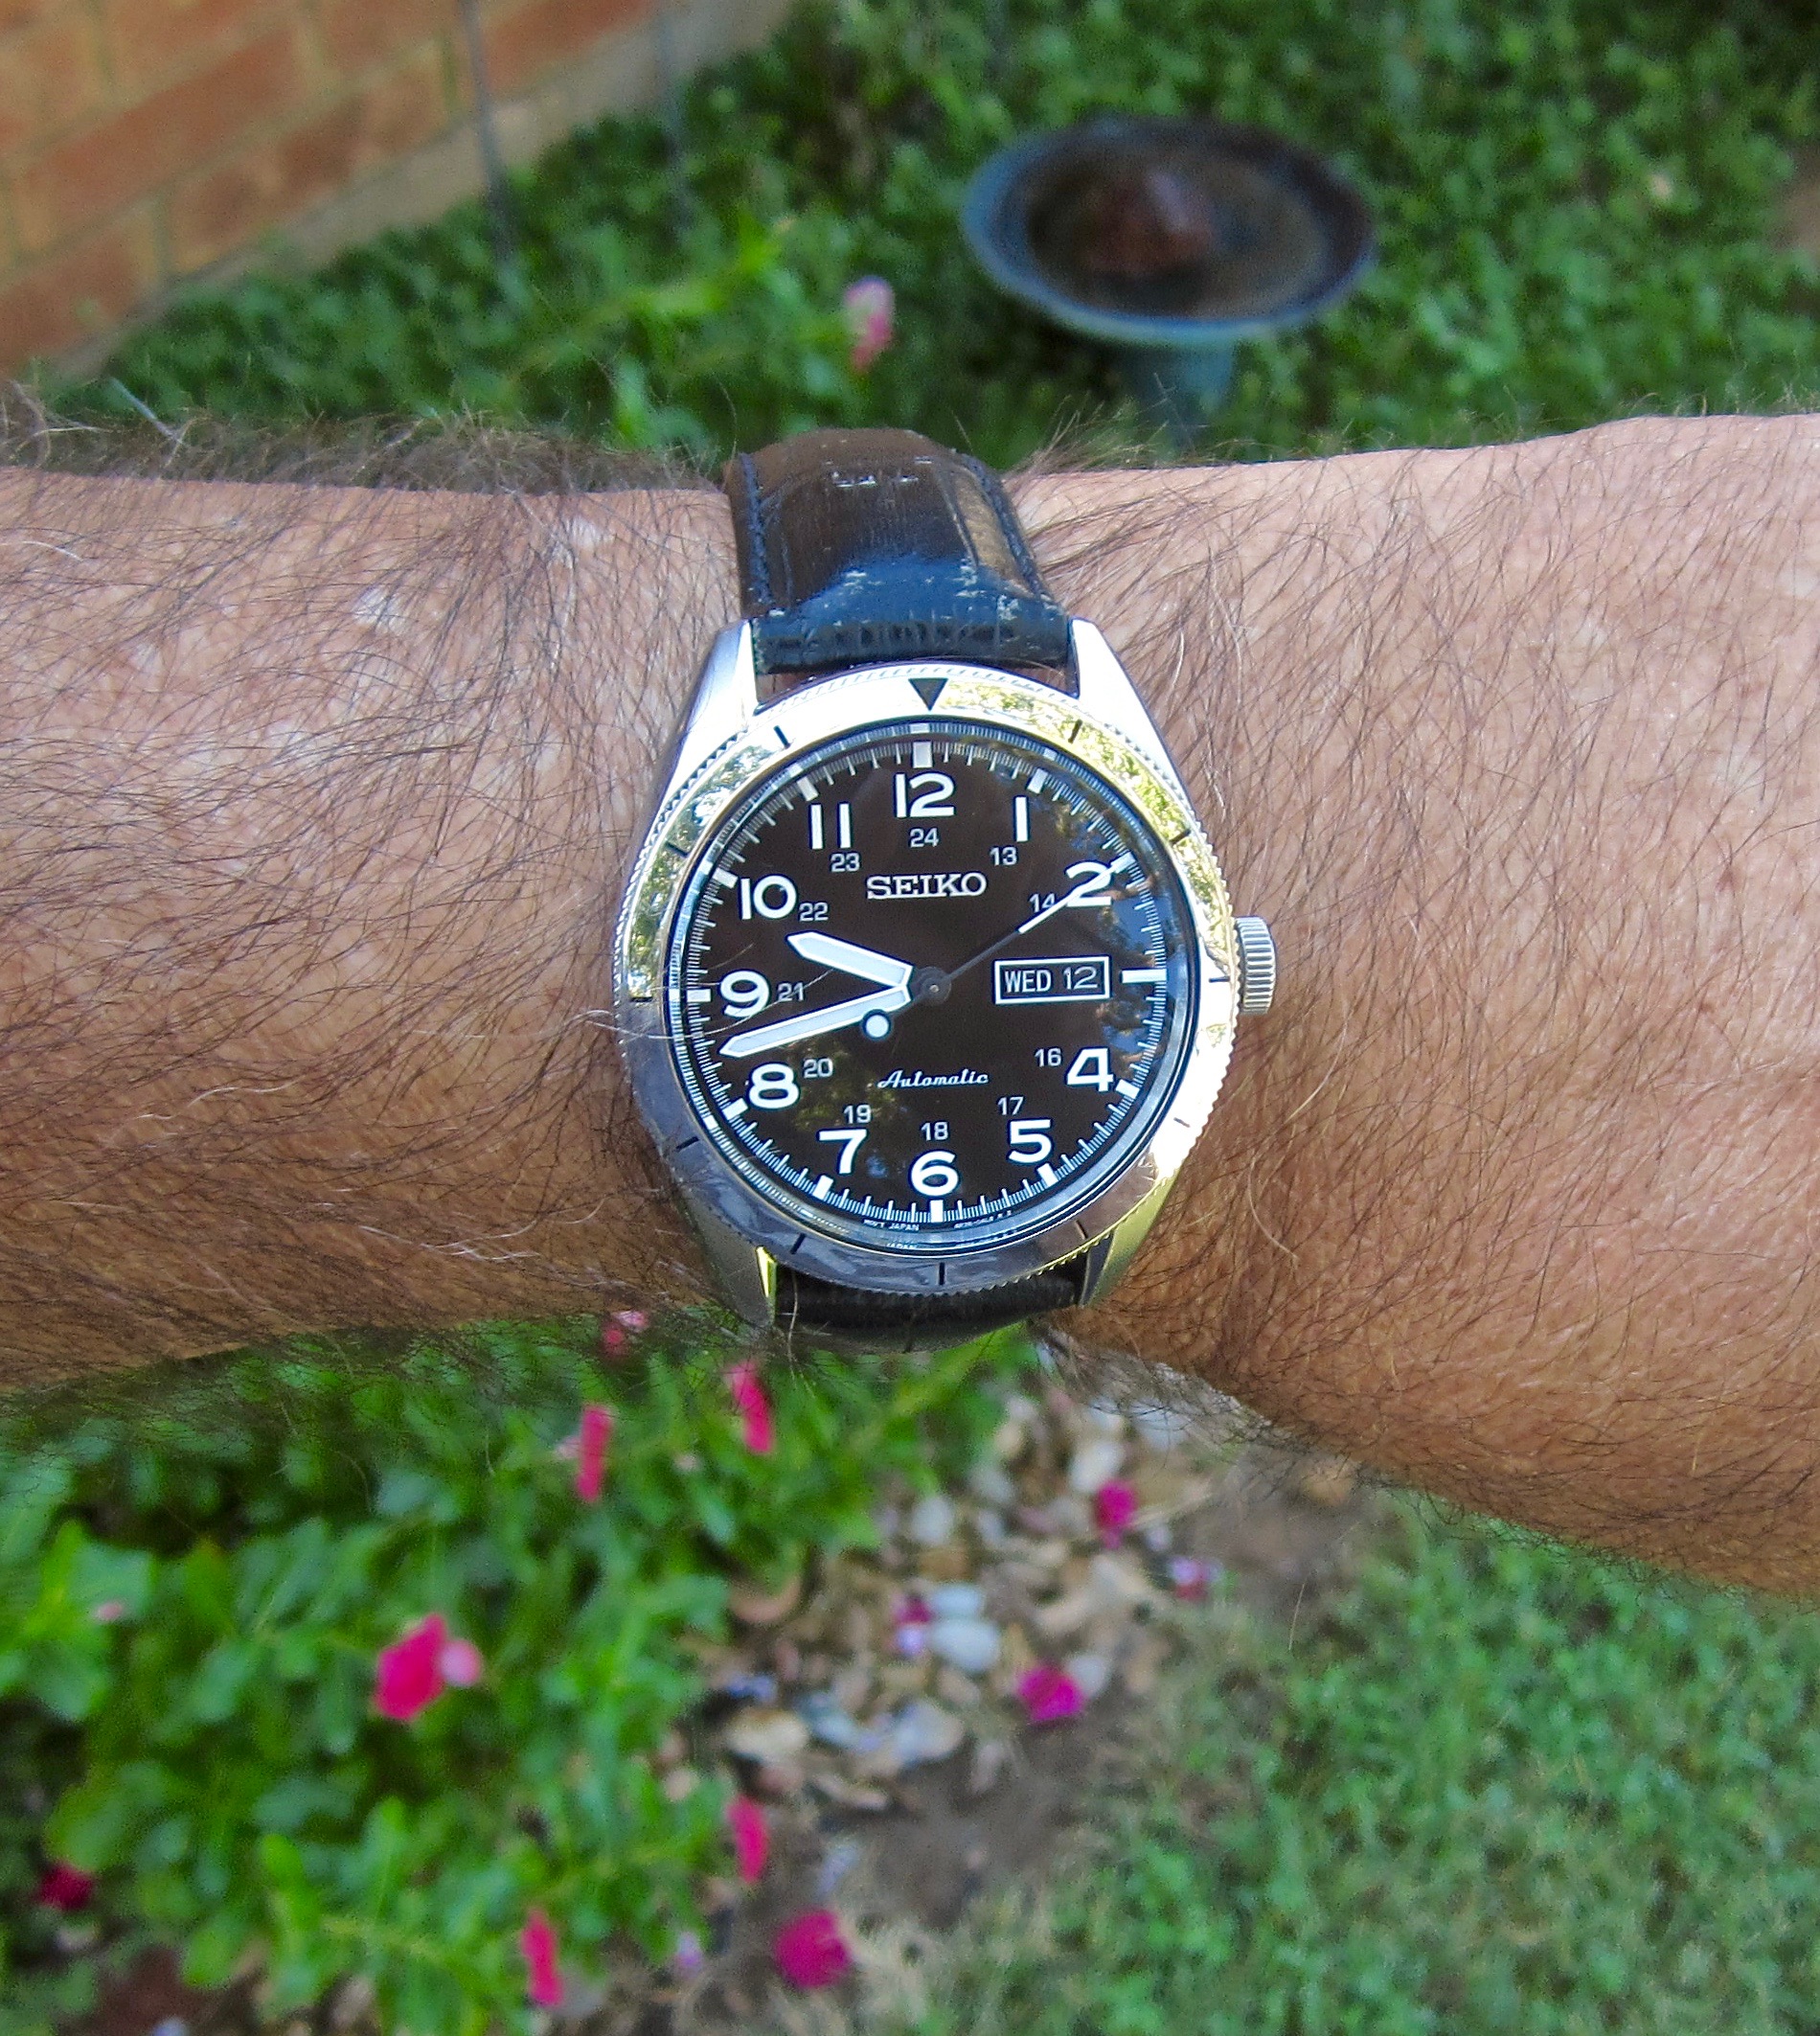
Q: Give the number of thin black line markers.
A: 11